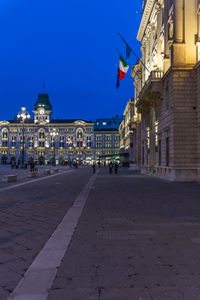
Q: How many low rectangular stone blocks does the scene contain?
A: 4